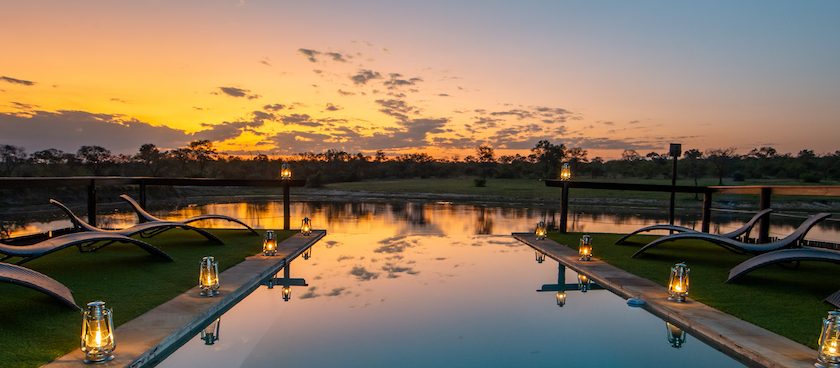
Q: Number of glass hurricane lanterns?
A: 10